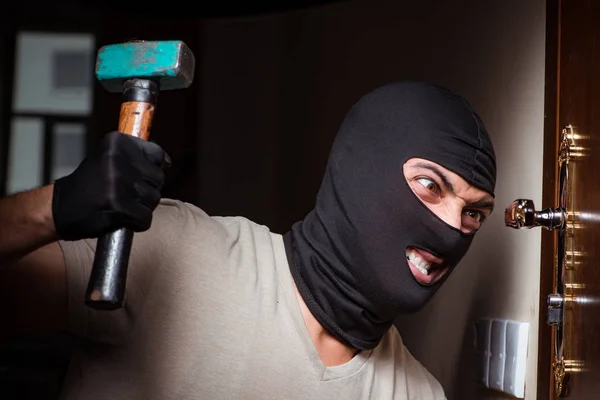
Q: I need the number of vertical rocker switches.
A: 3